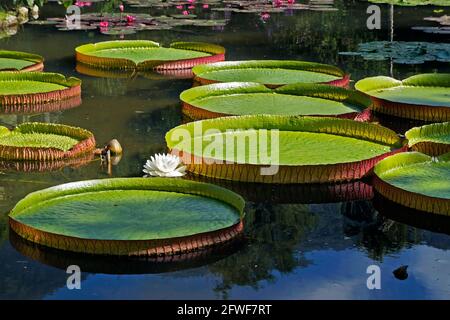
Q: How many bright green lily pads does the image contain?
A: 11